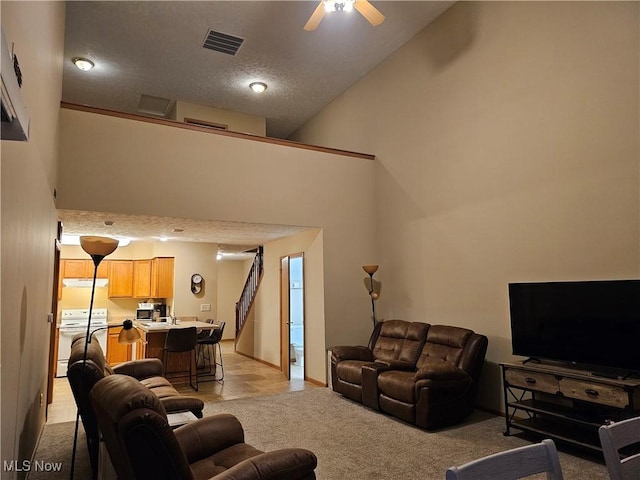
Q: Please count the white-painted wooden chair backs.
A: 2